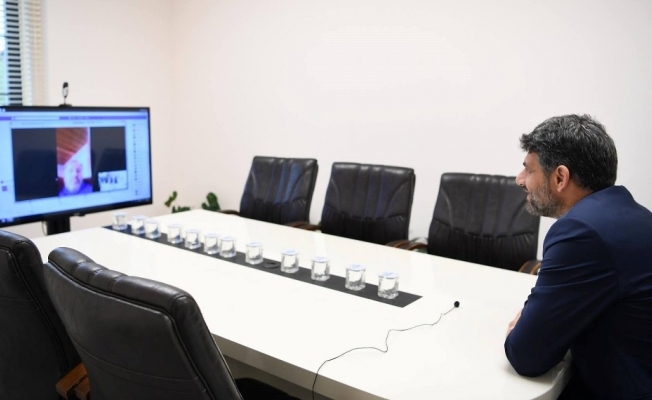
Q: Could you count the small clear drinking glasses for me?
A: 12